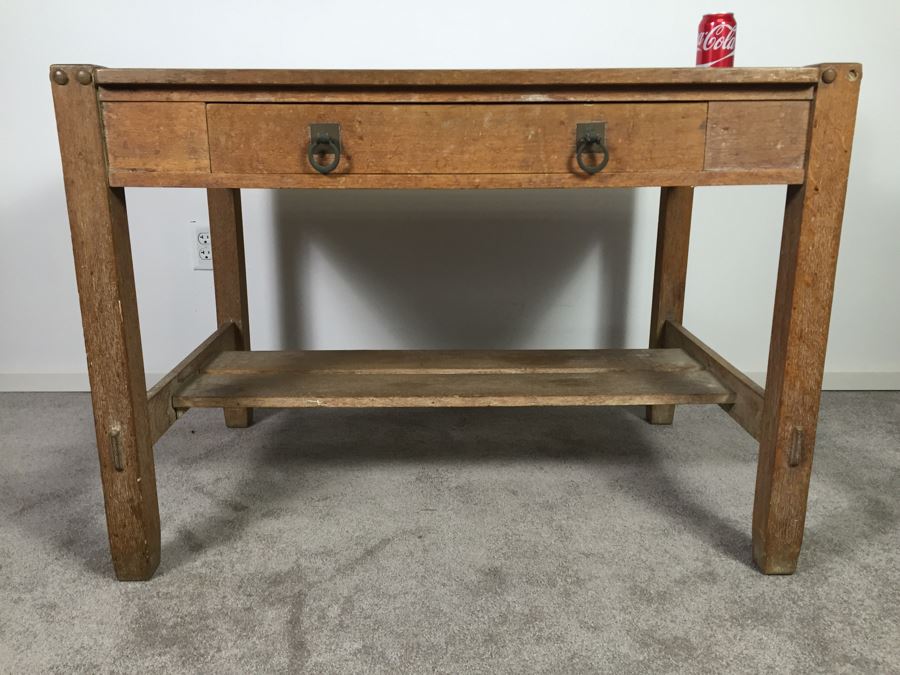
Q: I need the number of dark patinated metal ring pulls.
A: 2